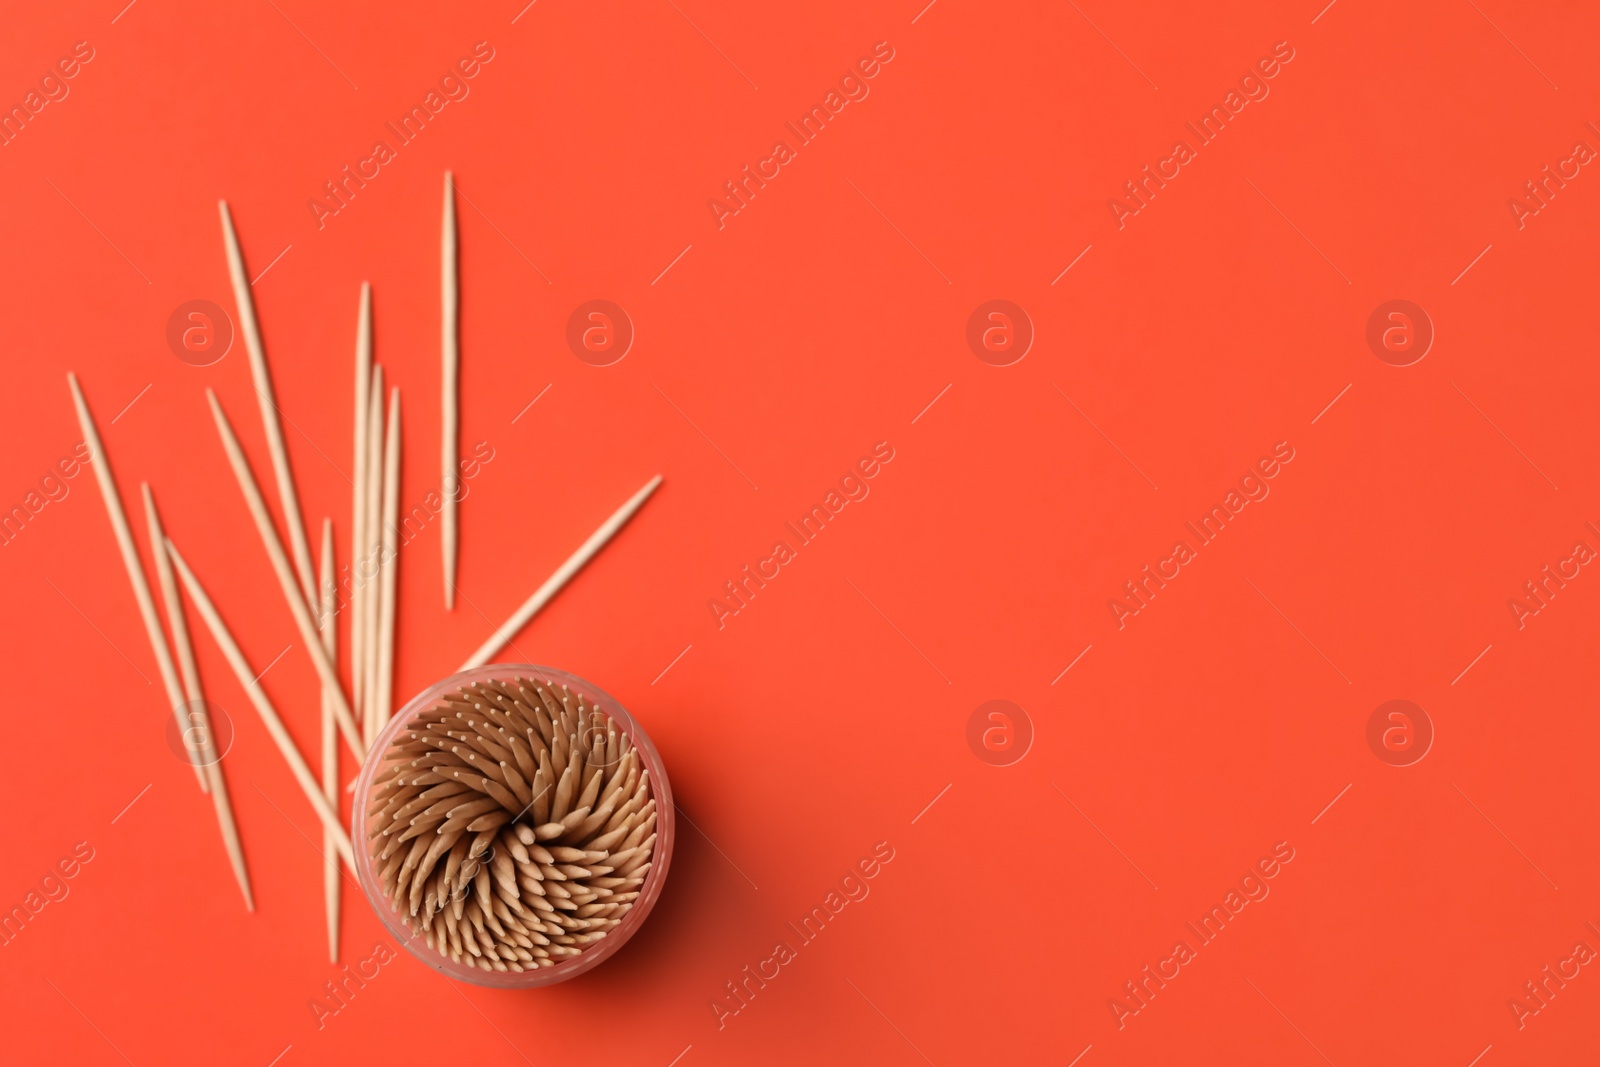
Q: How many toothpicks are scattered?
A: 11